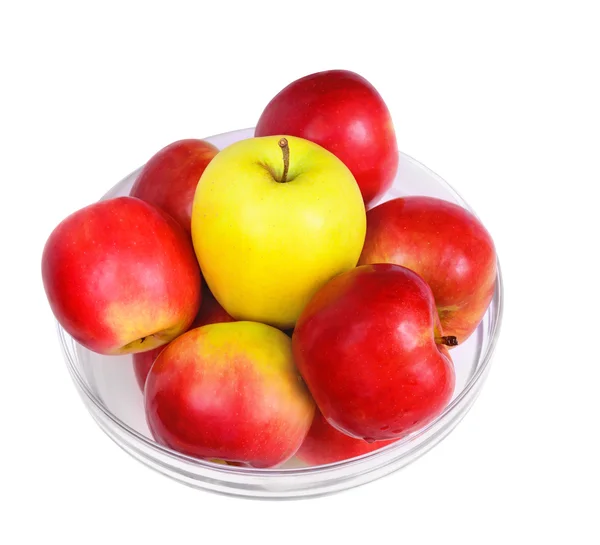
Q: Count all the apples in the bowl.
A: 9